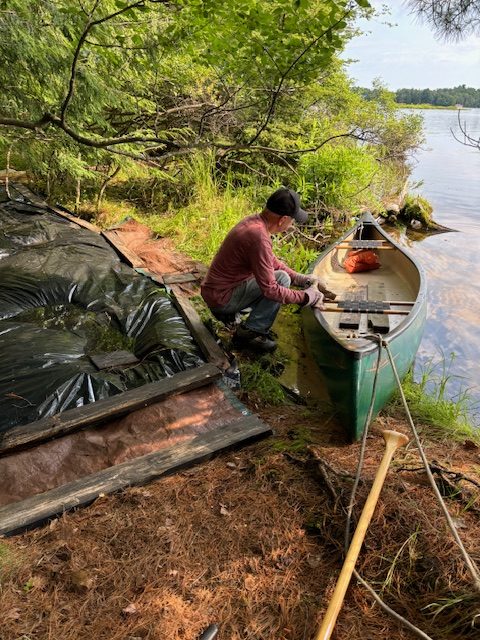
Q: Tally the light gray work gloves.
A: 2